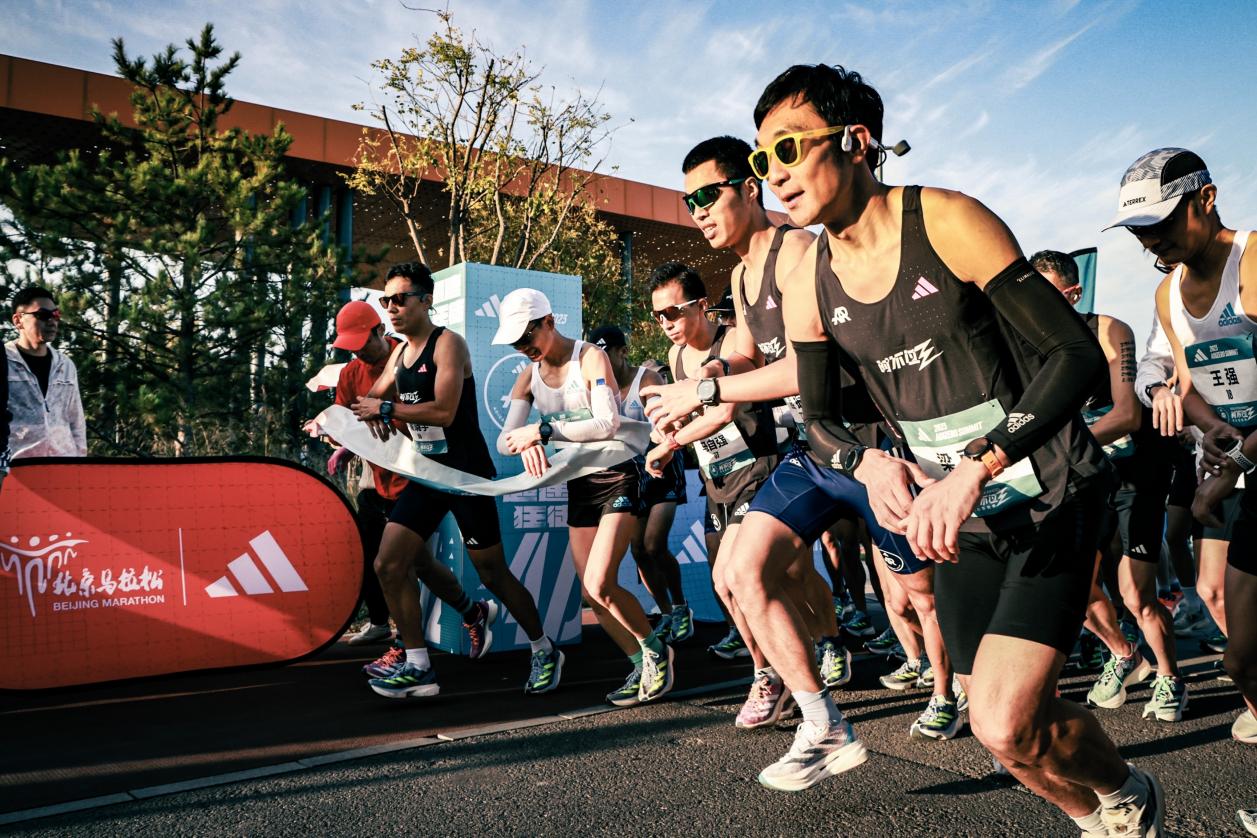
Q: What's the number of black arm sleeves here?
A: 2